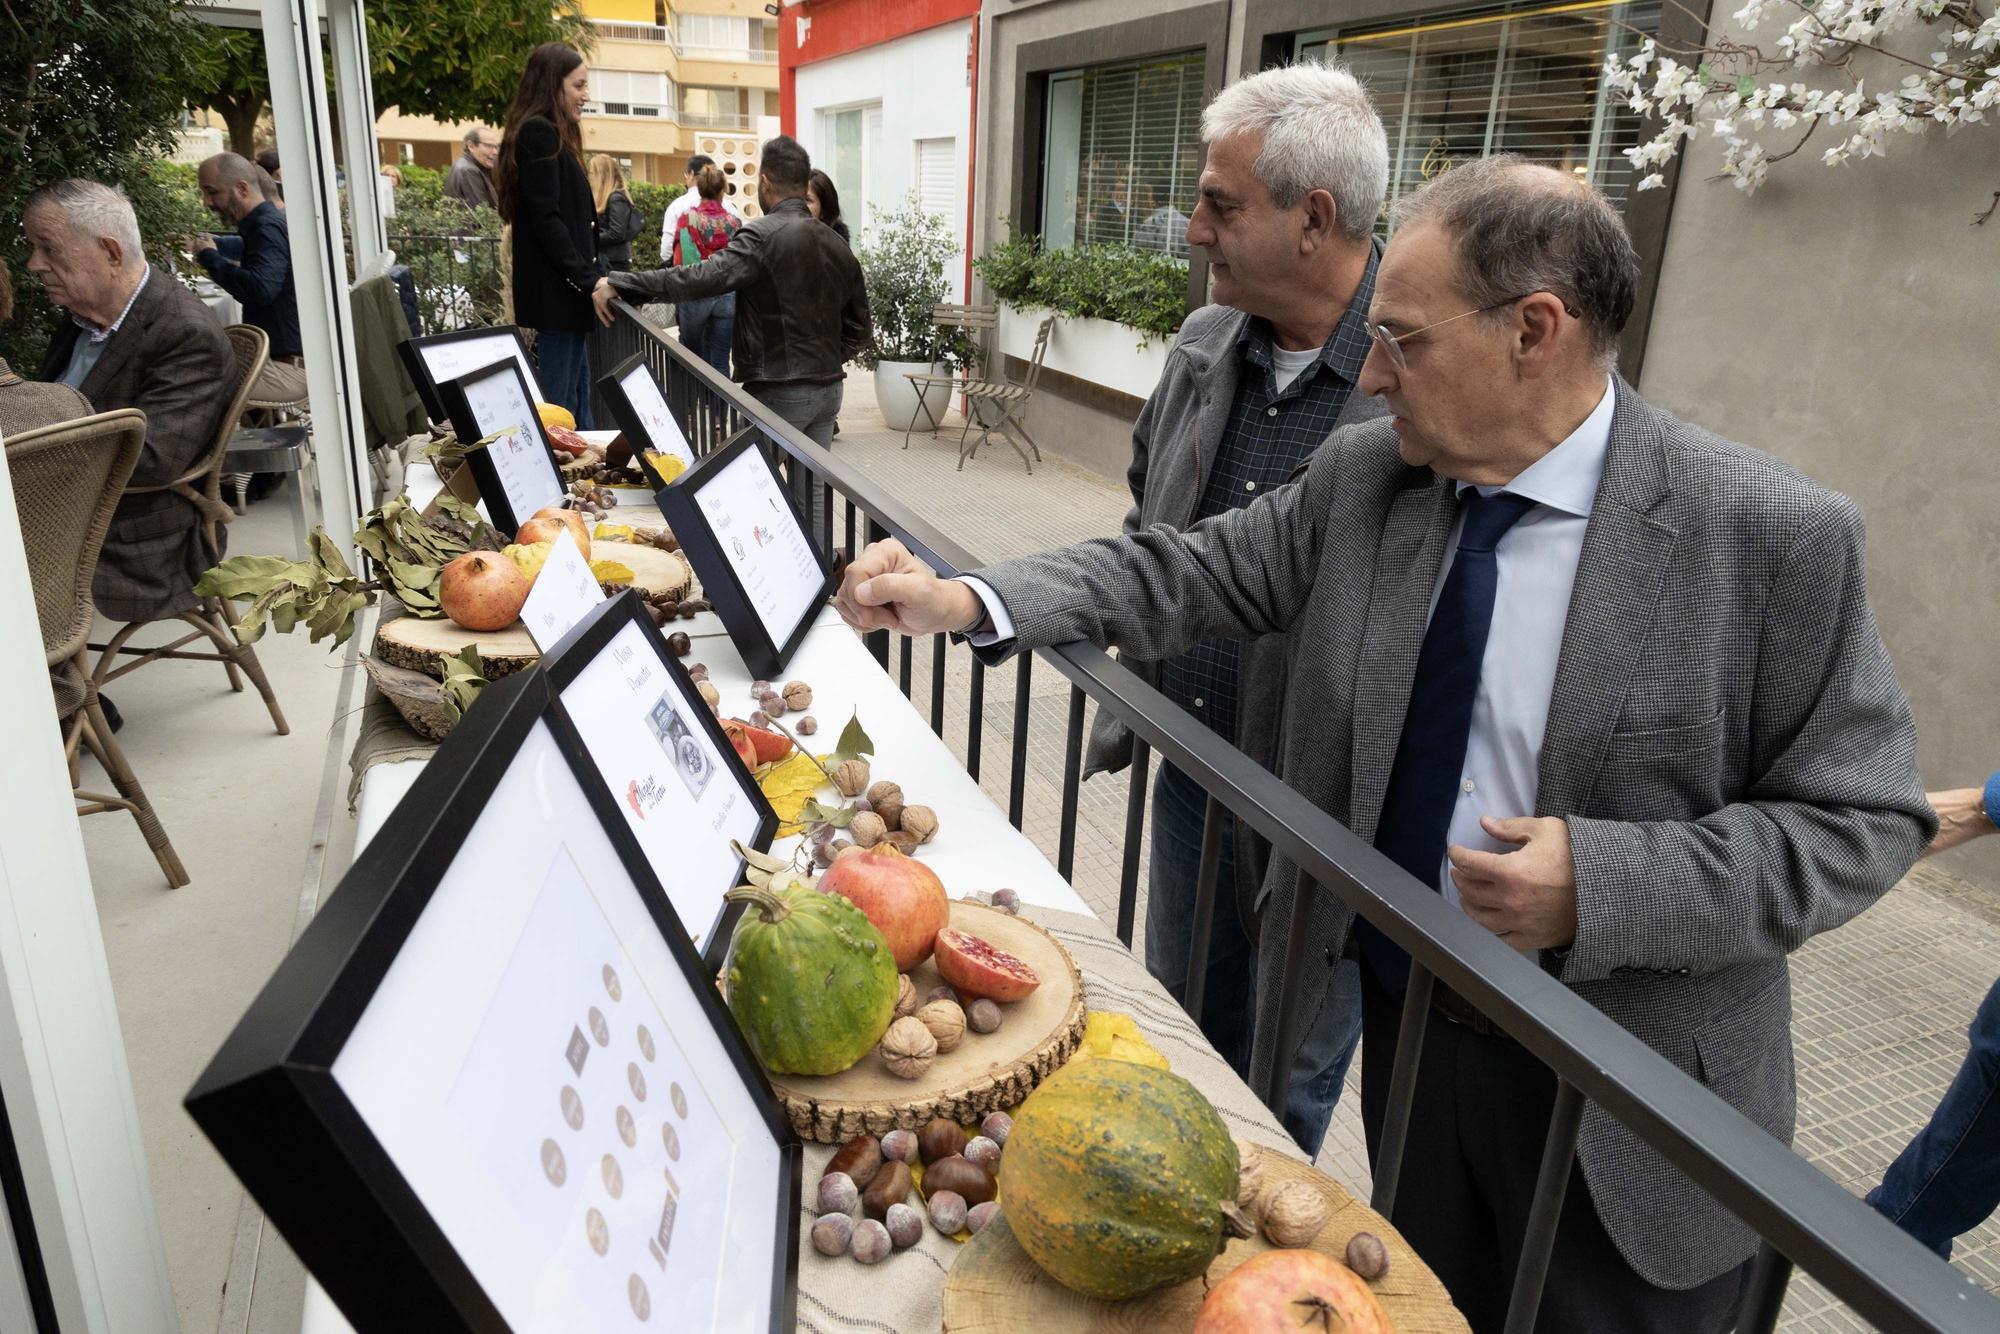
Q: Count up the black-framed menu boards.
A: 6